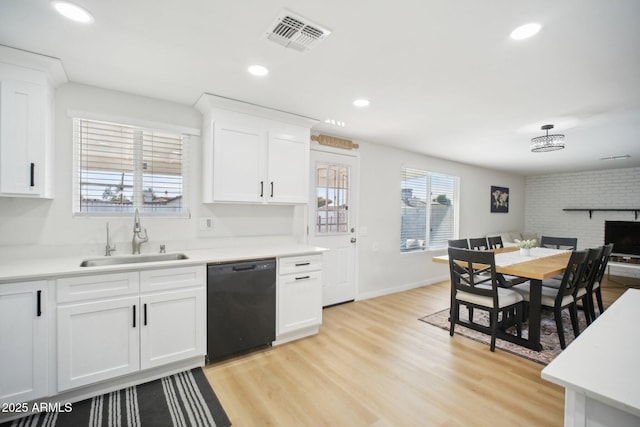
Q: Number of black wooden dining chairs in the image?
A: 8